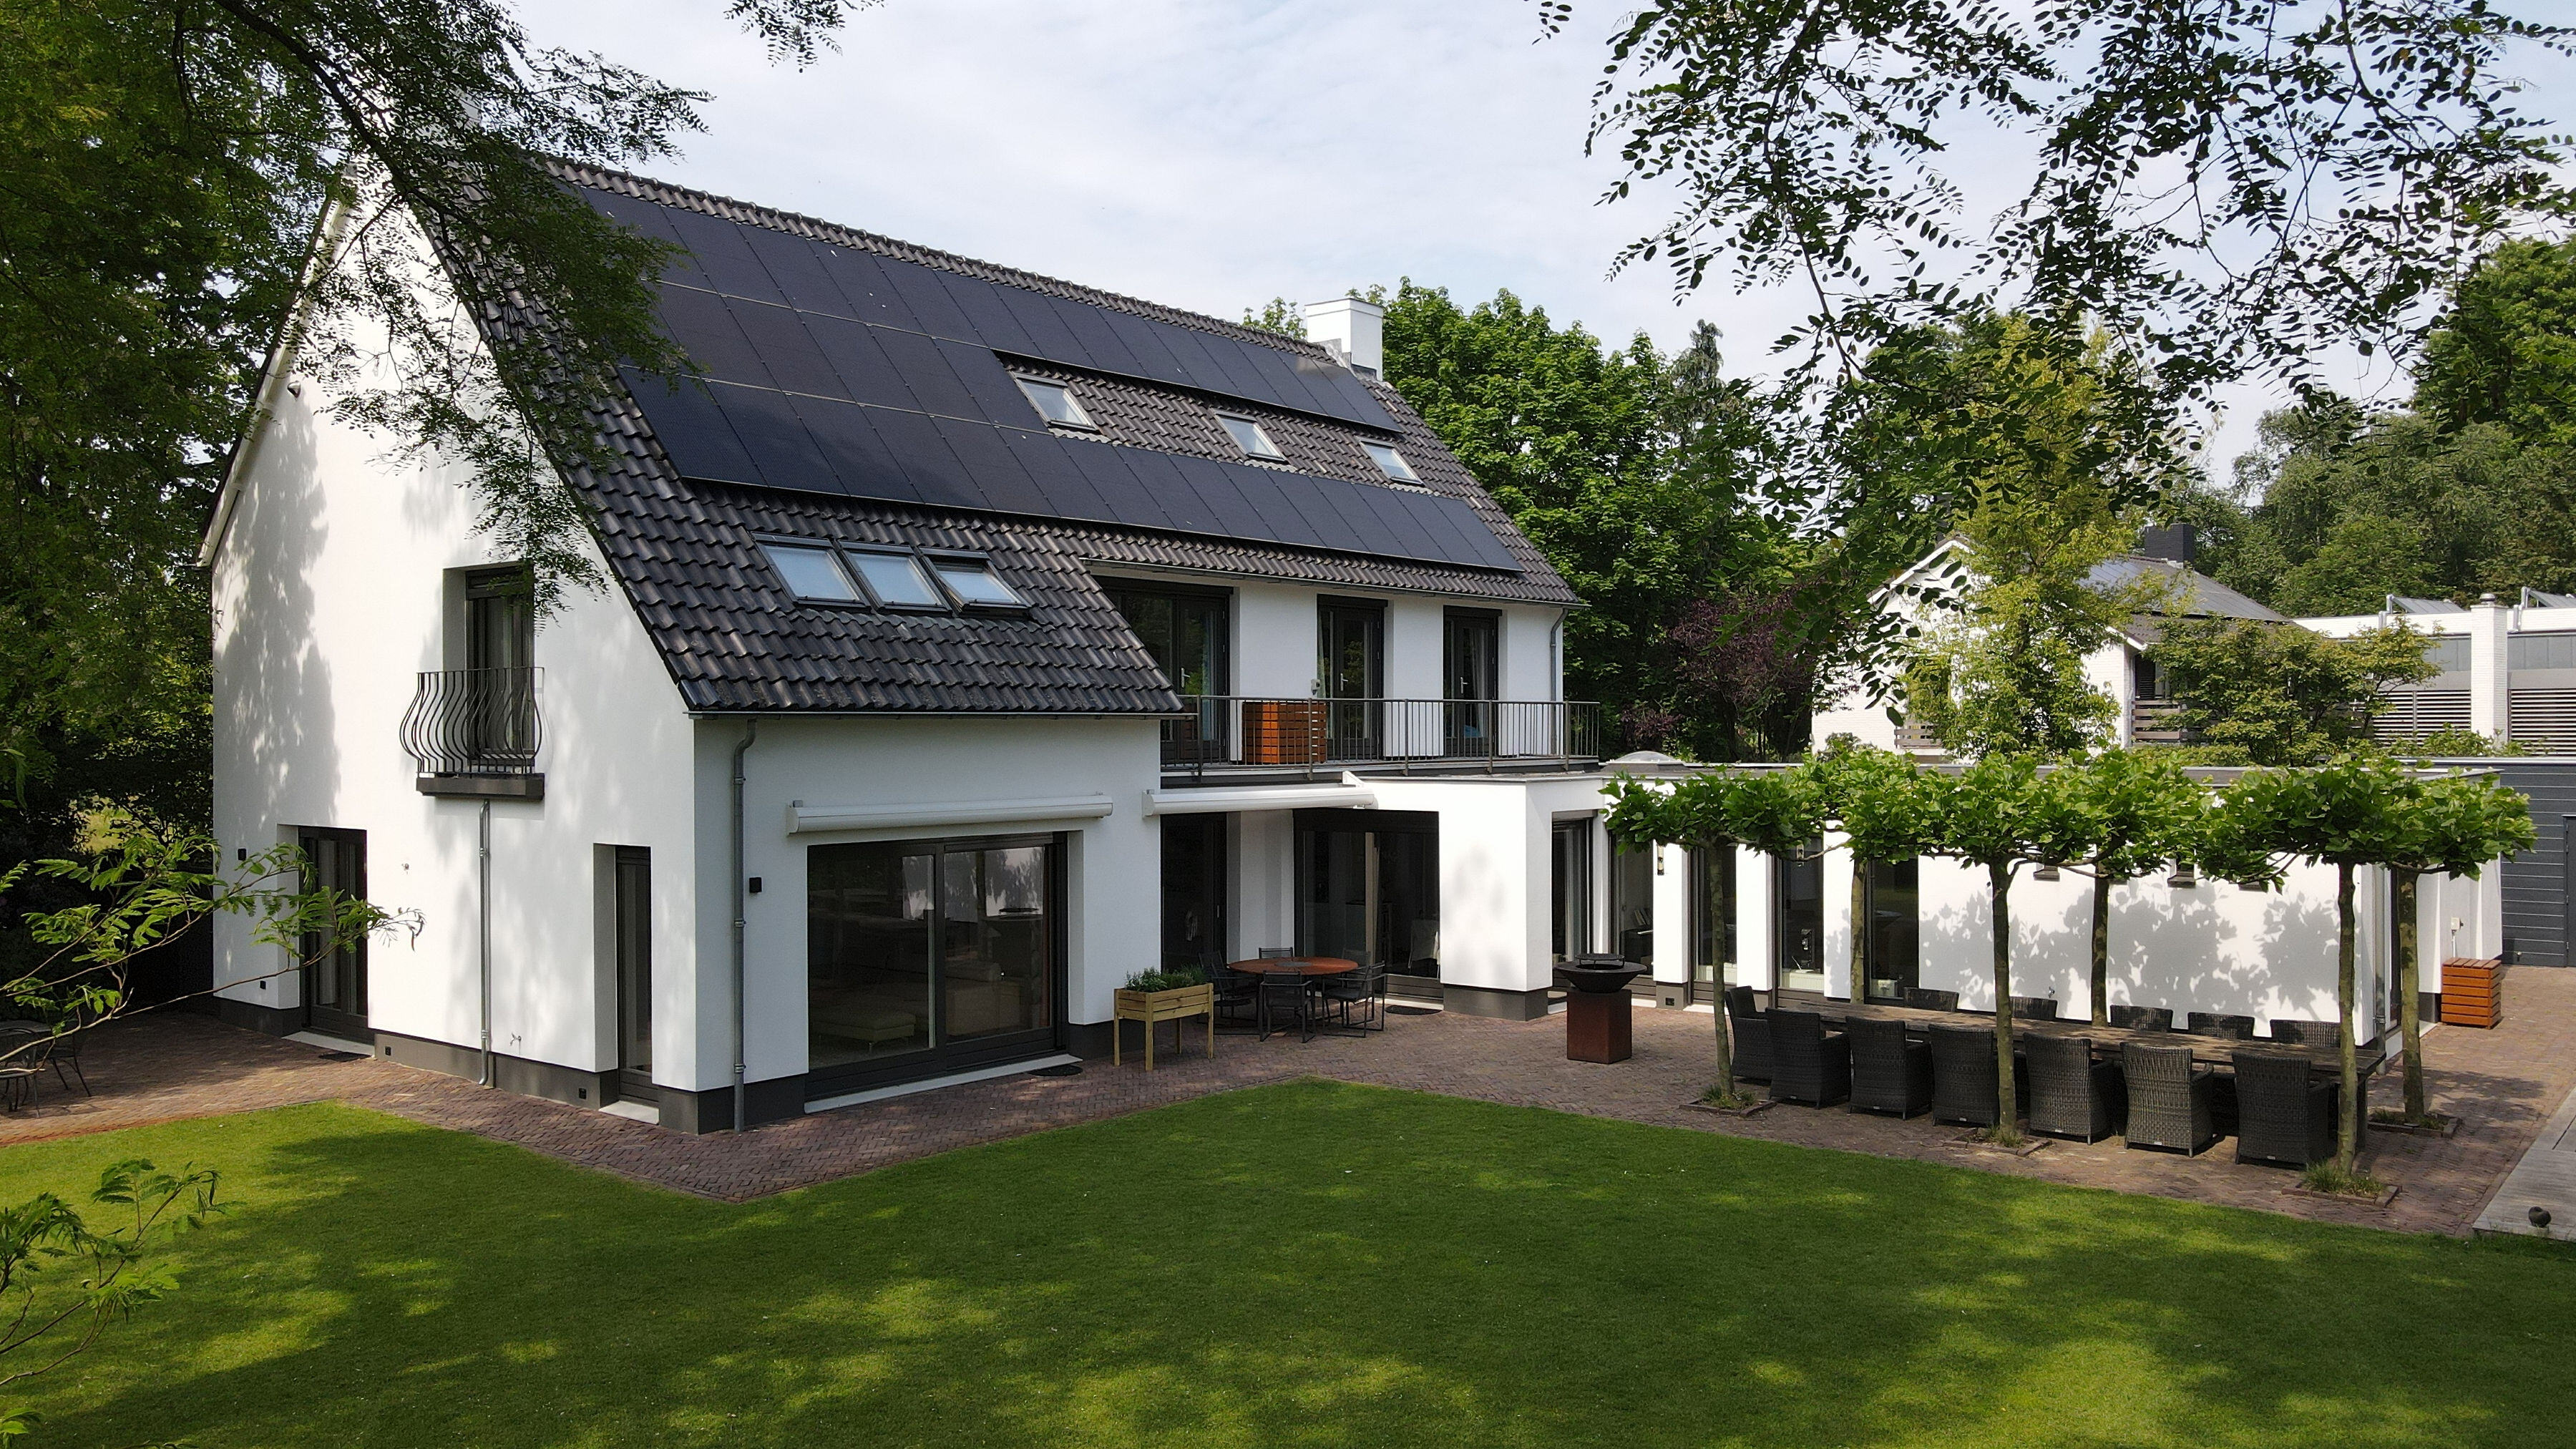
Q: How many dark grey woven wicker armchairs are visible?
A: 12